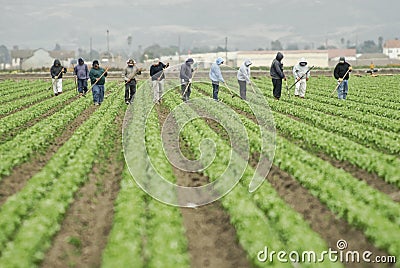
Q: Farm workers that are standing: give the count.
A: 11